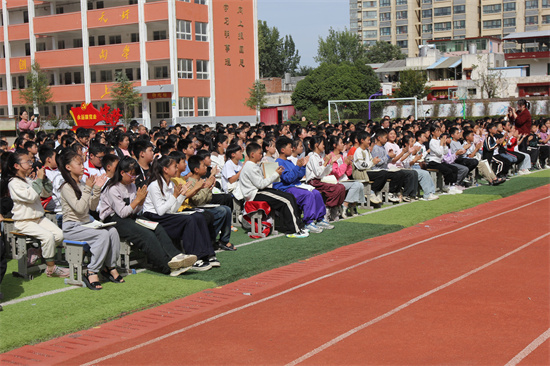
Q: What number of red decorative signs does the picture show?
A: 1